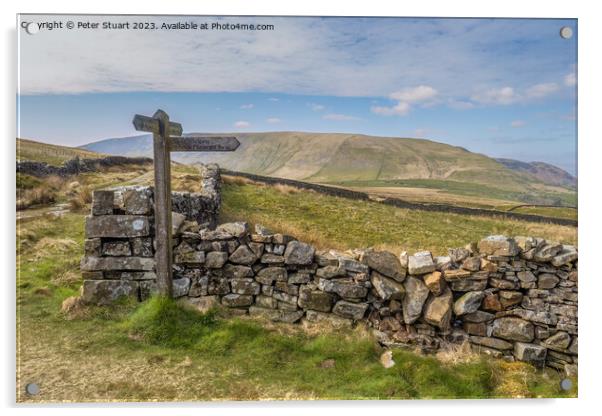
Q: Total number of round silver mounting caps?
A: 4